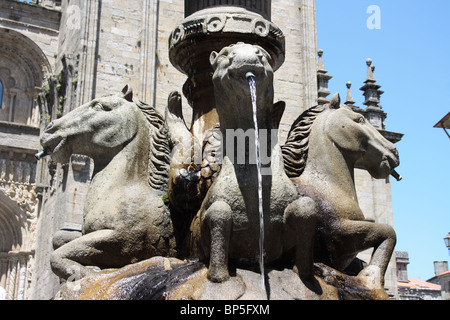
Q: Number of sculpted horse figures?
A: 3